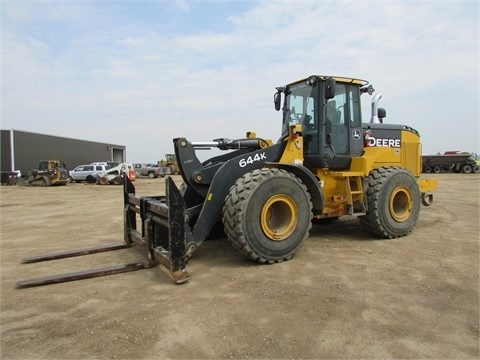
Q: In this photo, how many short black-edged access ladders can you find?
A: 1